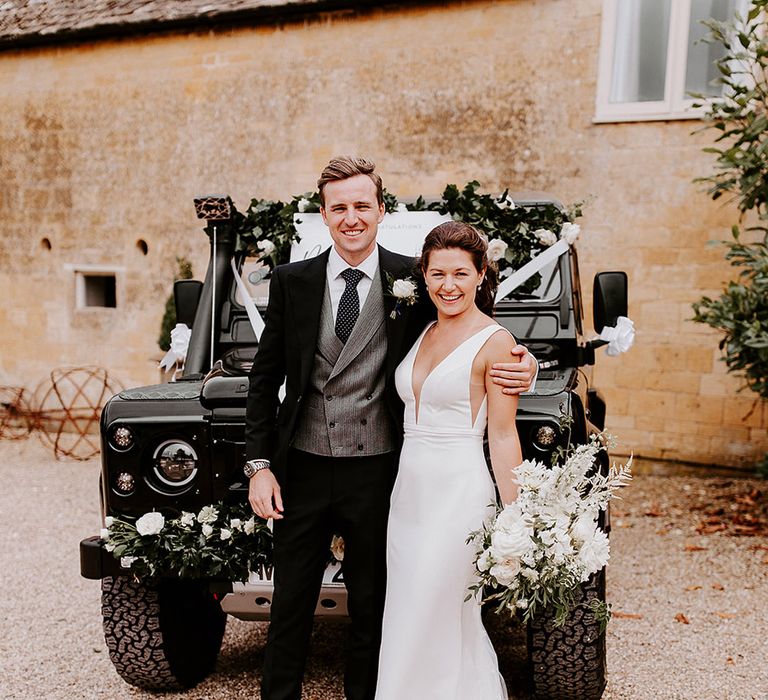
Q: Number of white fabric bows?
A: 2